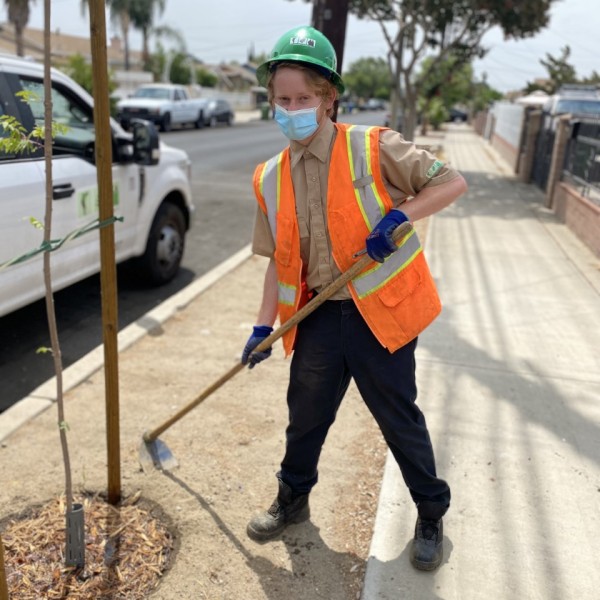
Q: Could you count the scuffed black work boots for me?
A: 2